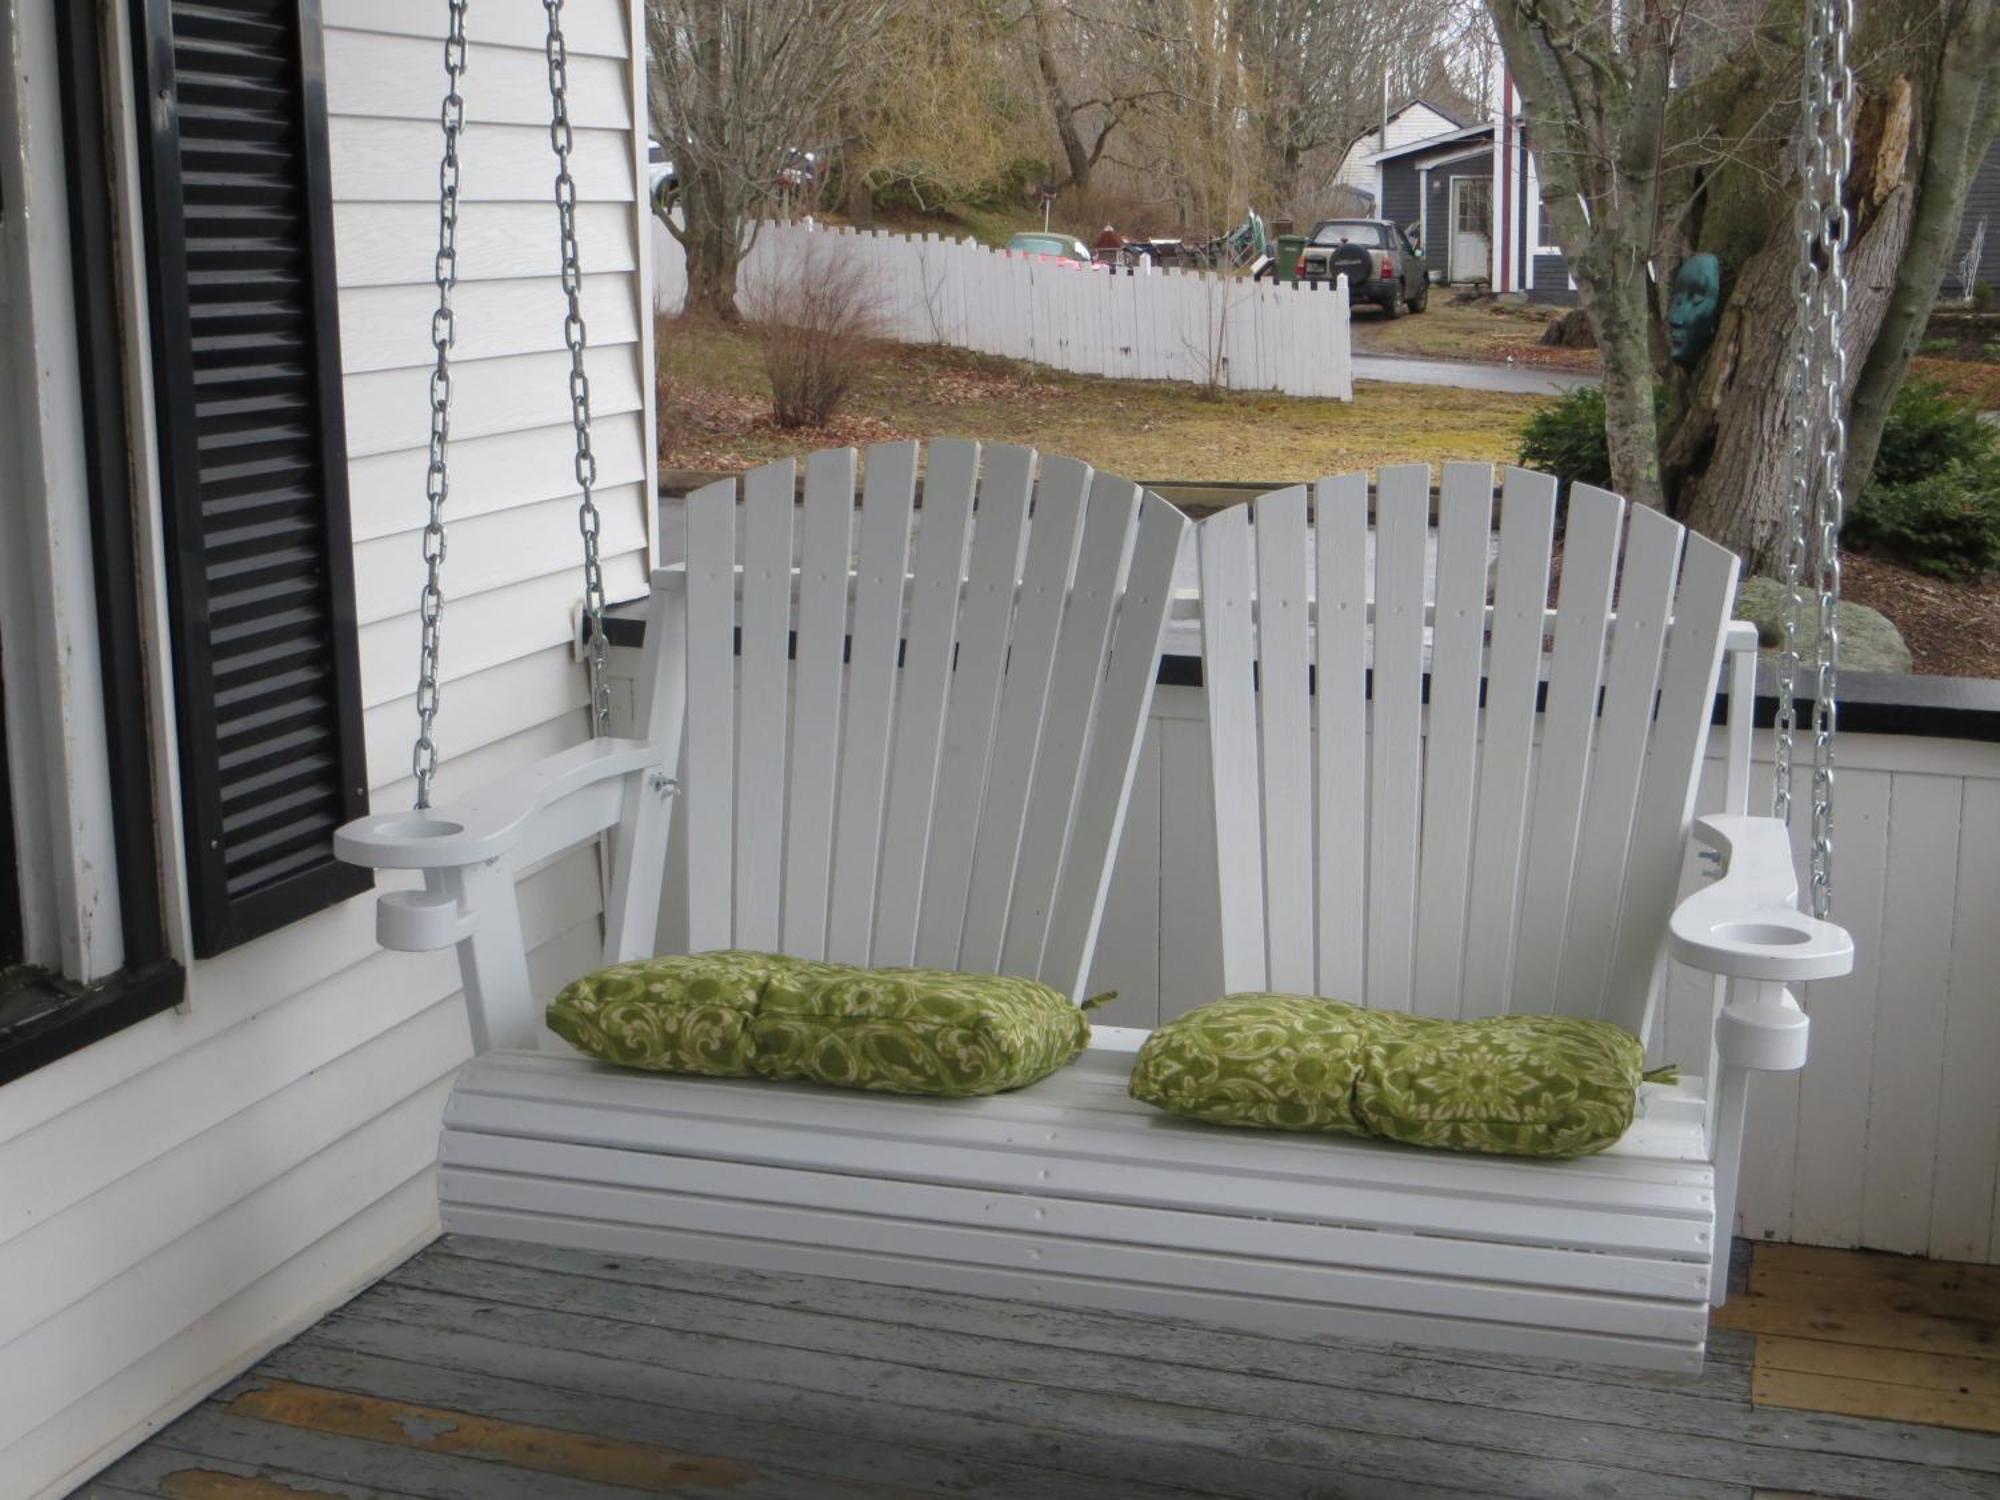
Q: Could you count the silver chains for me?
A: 4